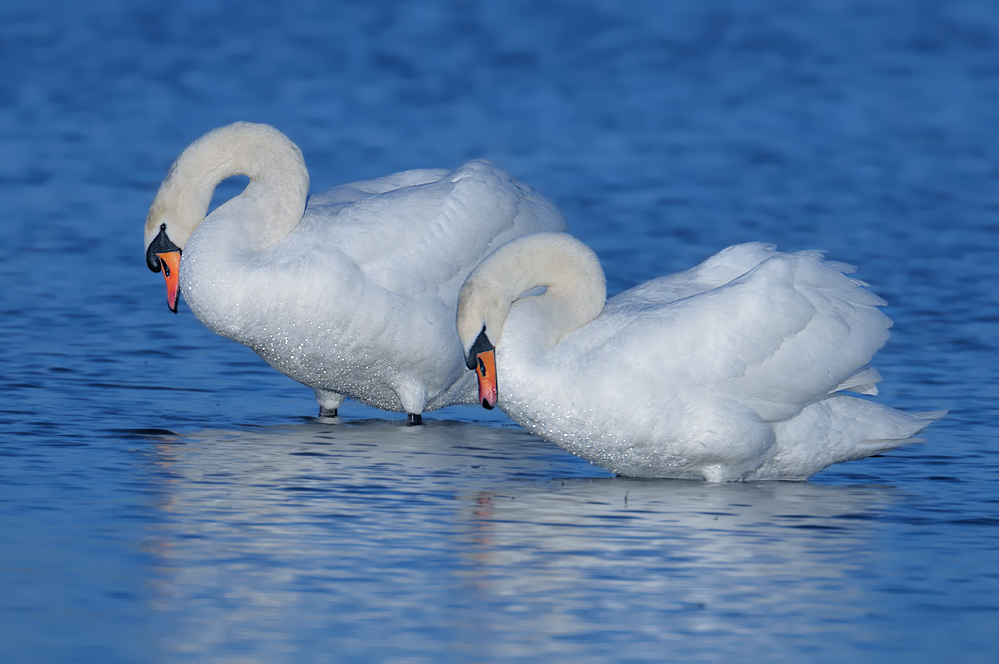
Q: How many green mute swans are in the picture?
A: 0